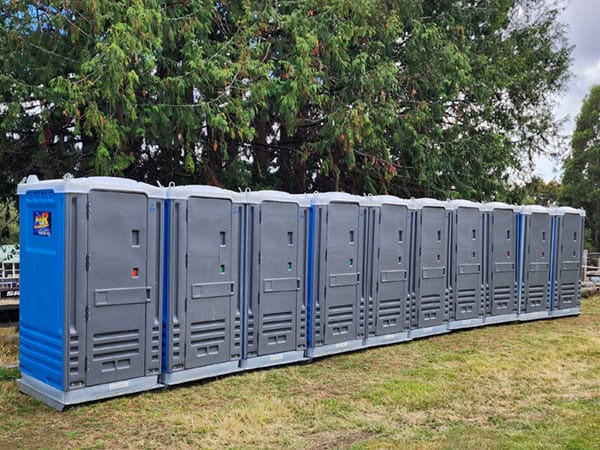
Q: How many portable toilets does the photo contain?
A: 10